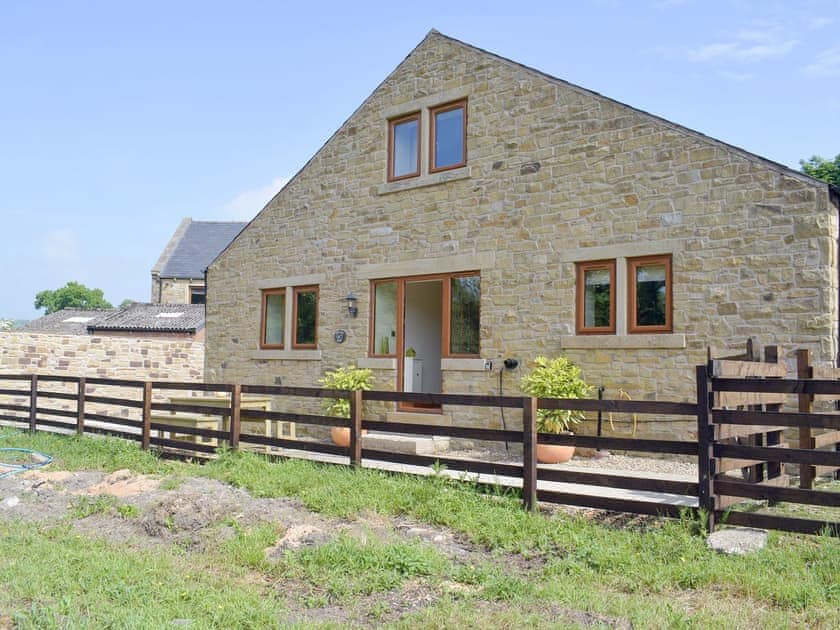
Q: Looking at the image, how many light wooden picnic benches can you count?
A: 2